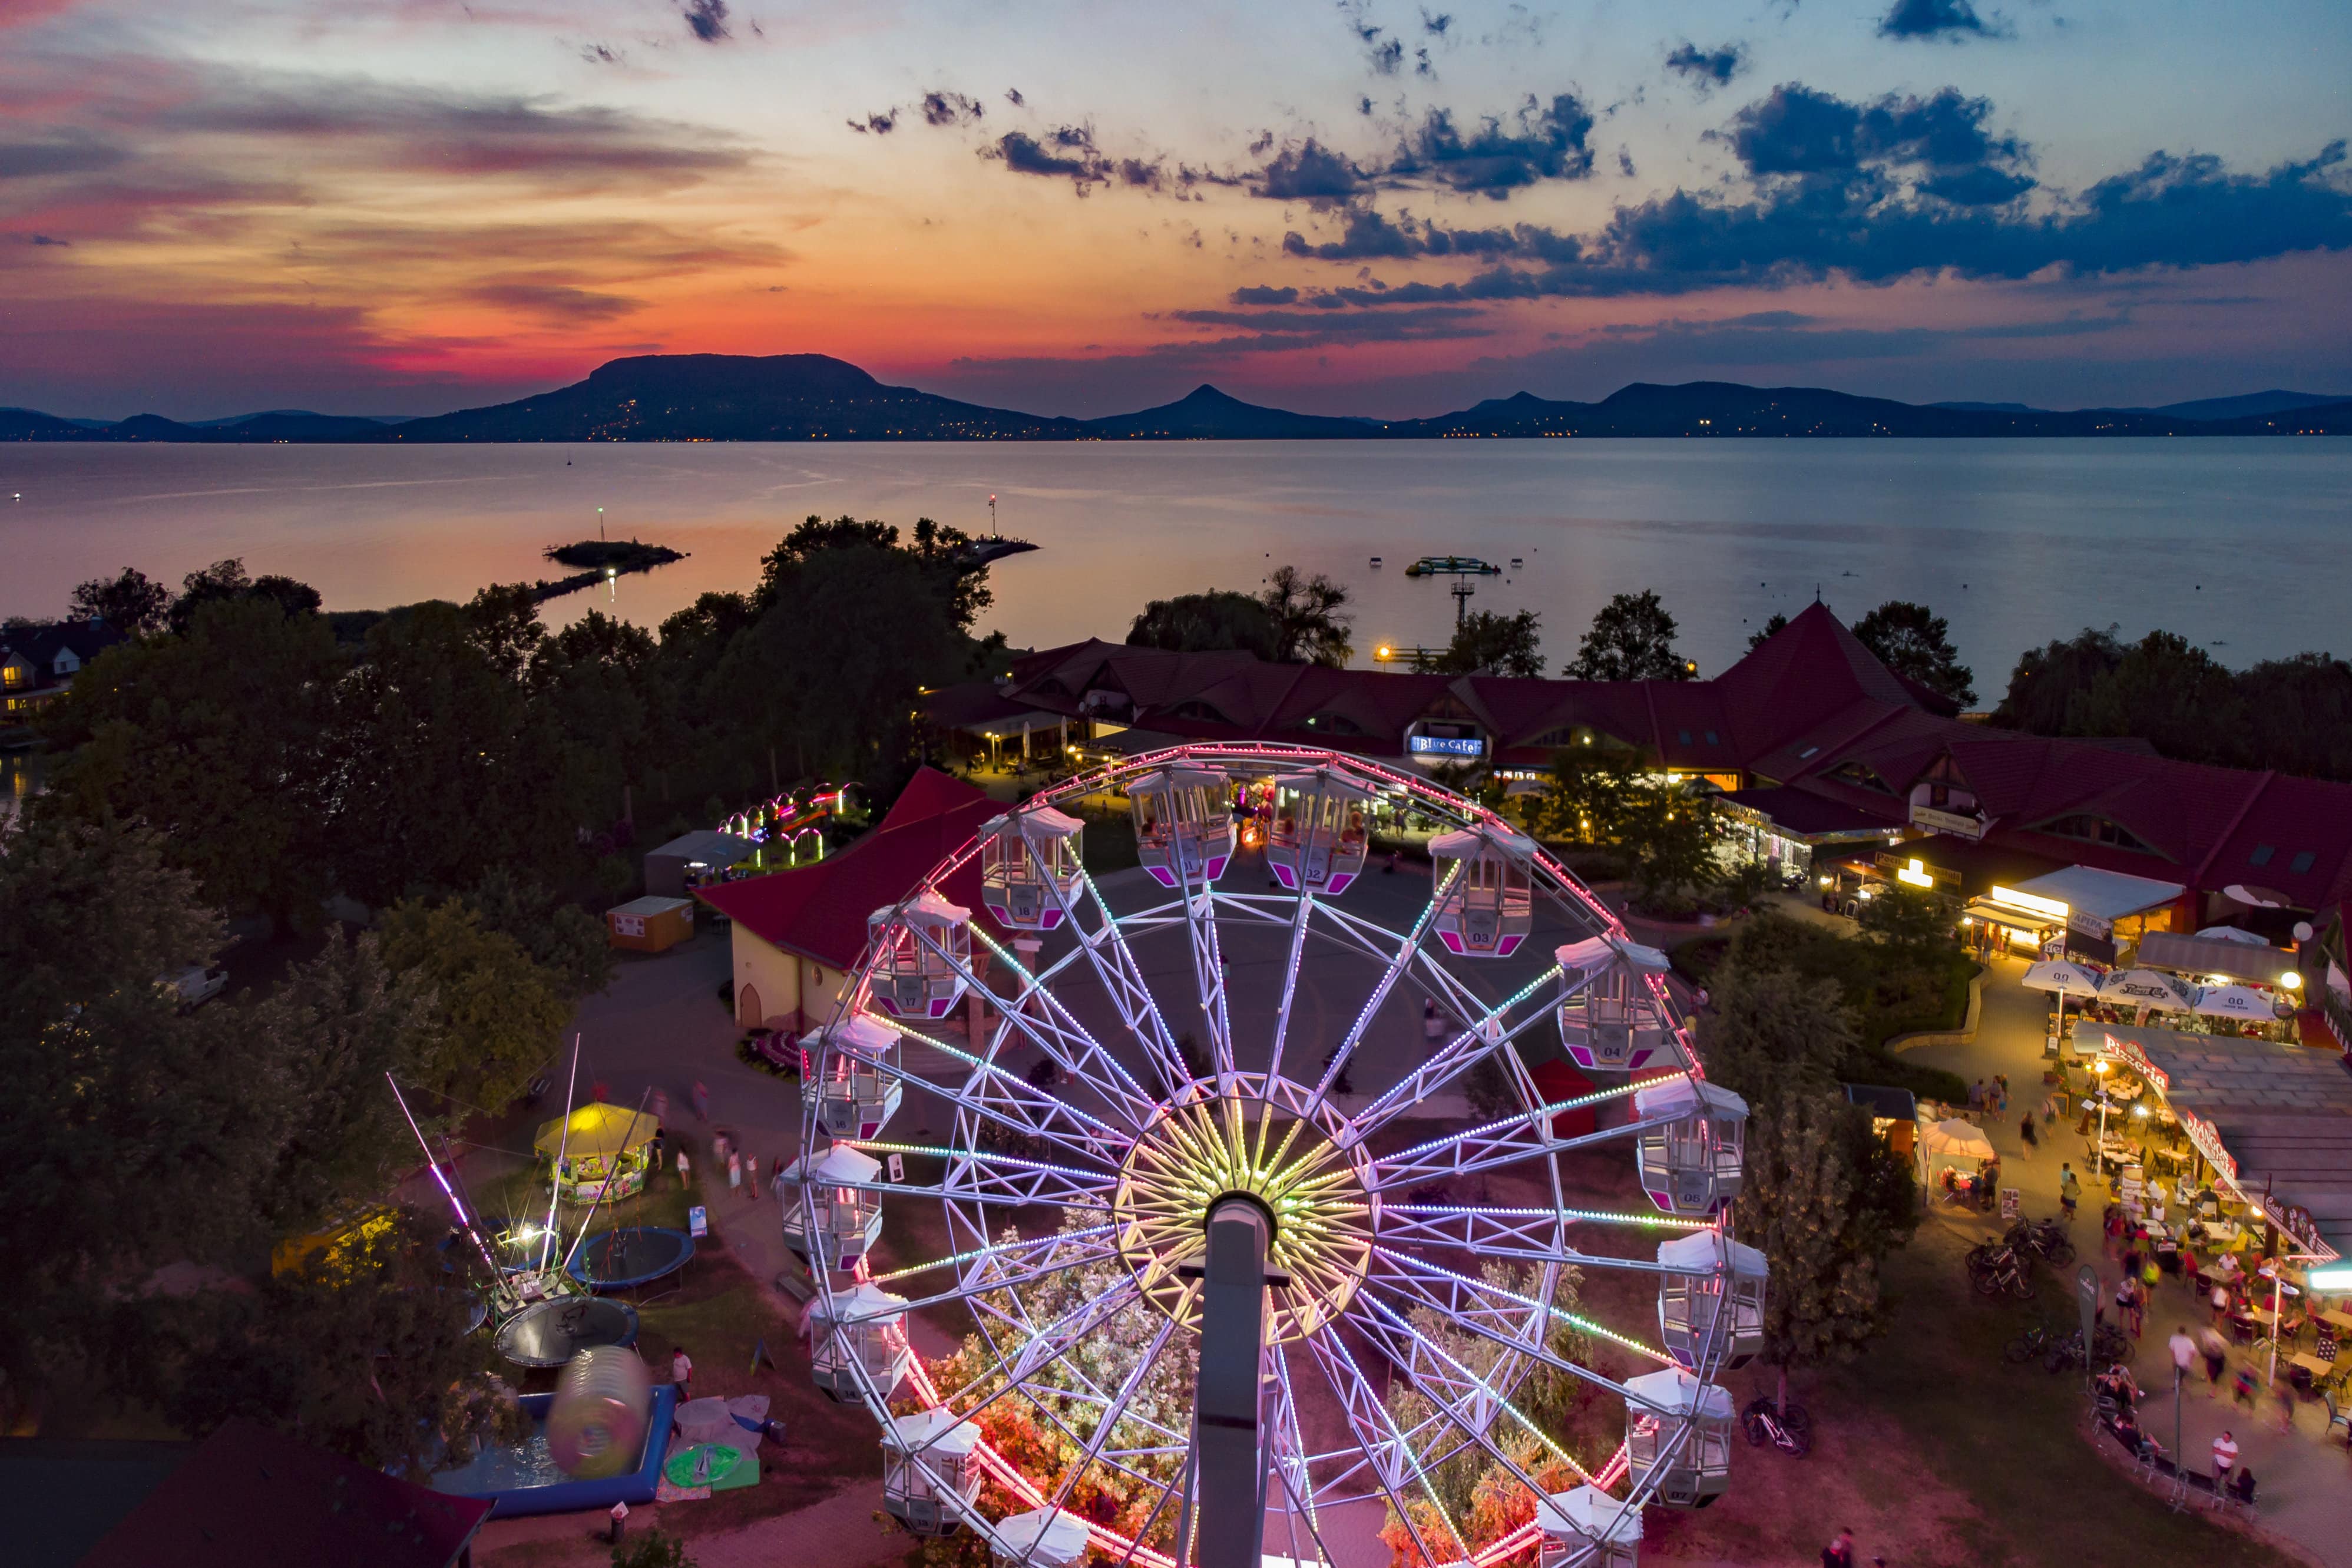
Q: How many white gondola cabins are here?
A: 15